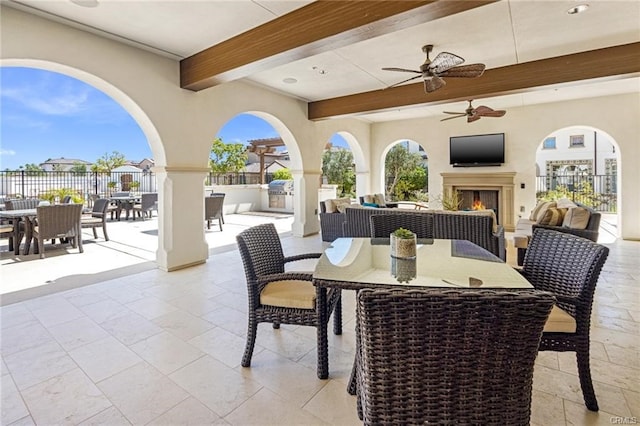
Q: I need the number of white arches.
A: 5